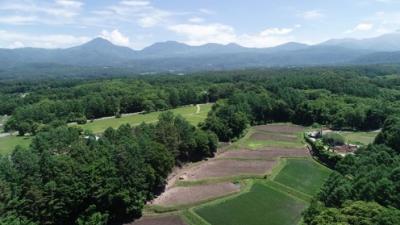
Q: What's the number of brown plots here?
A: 6